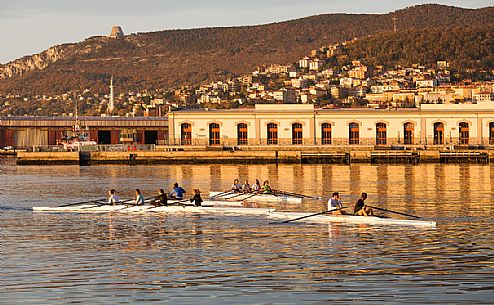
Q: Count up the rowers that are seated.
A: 11